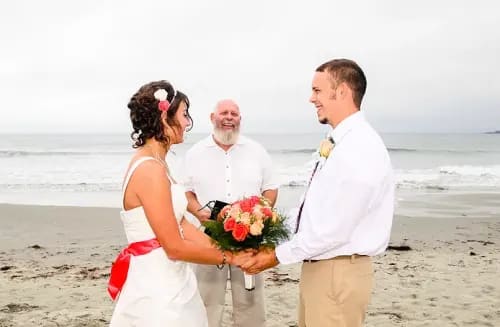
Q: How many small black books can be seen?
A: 1